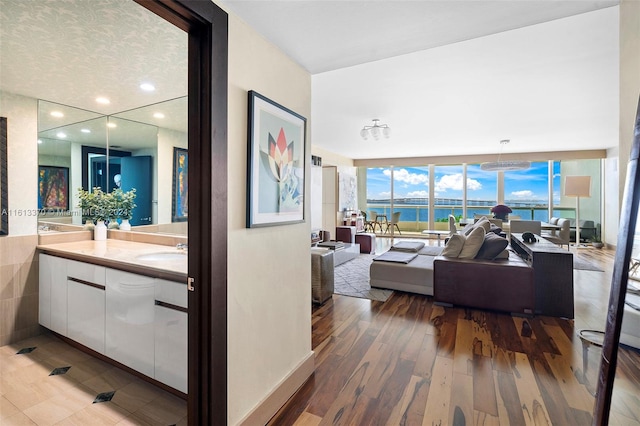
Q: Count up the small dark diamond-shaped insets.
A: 3